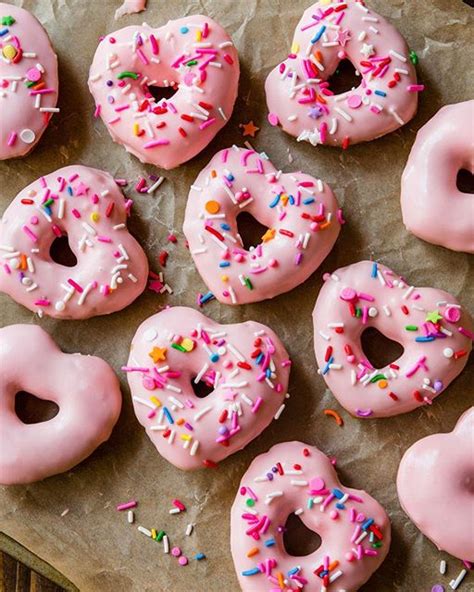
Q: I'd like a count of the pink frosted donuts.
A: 11